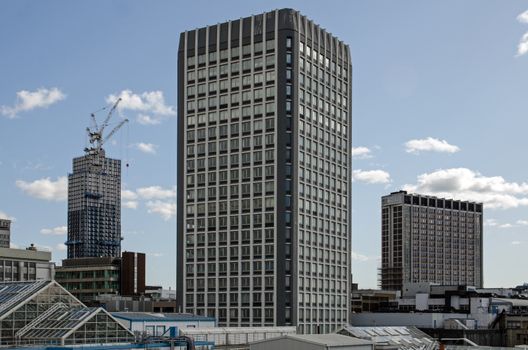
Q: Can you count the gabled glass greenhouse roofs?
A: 2